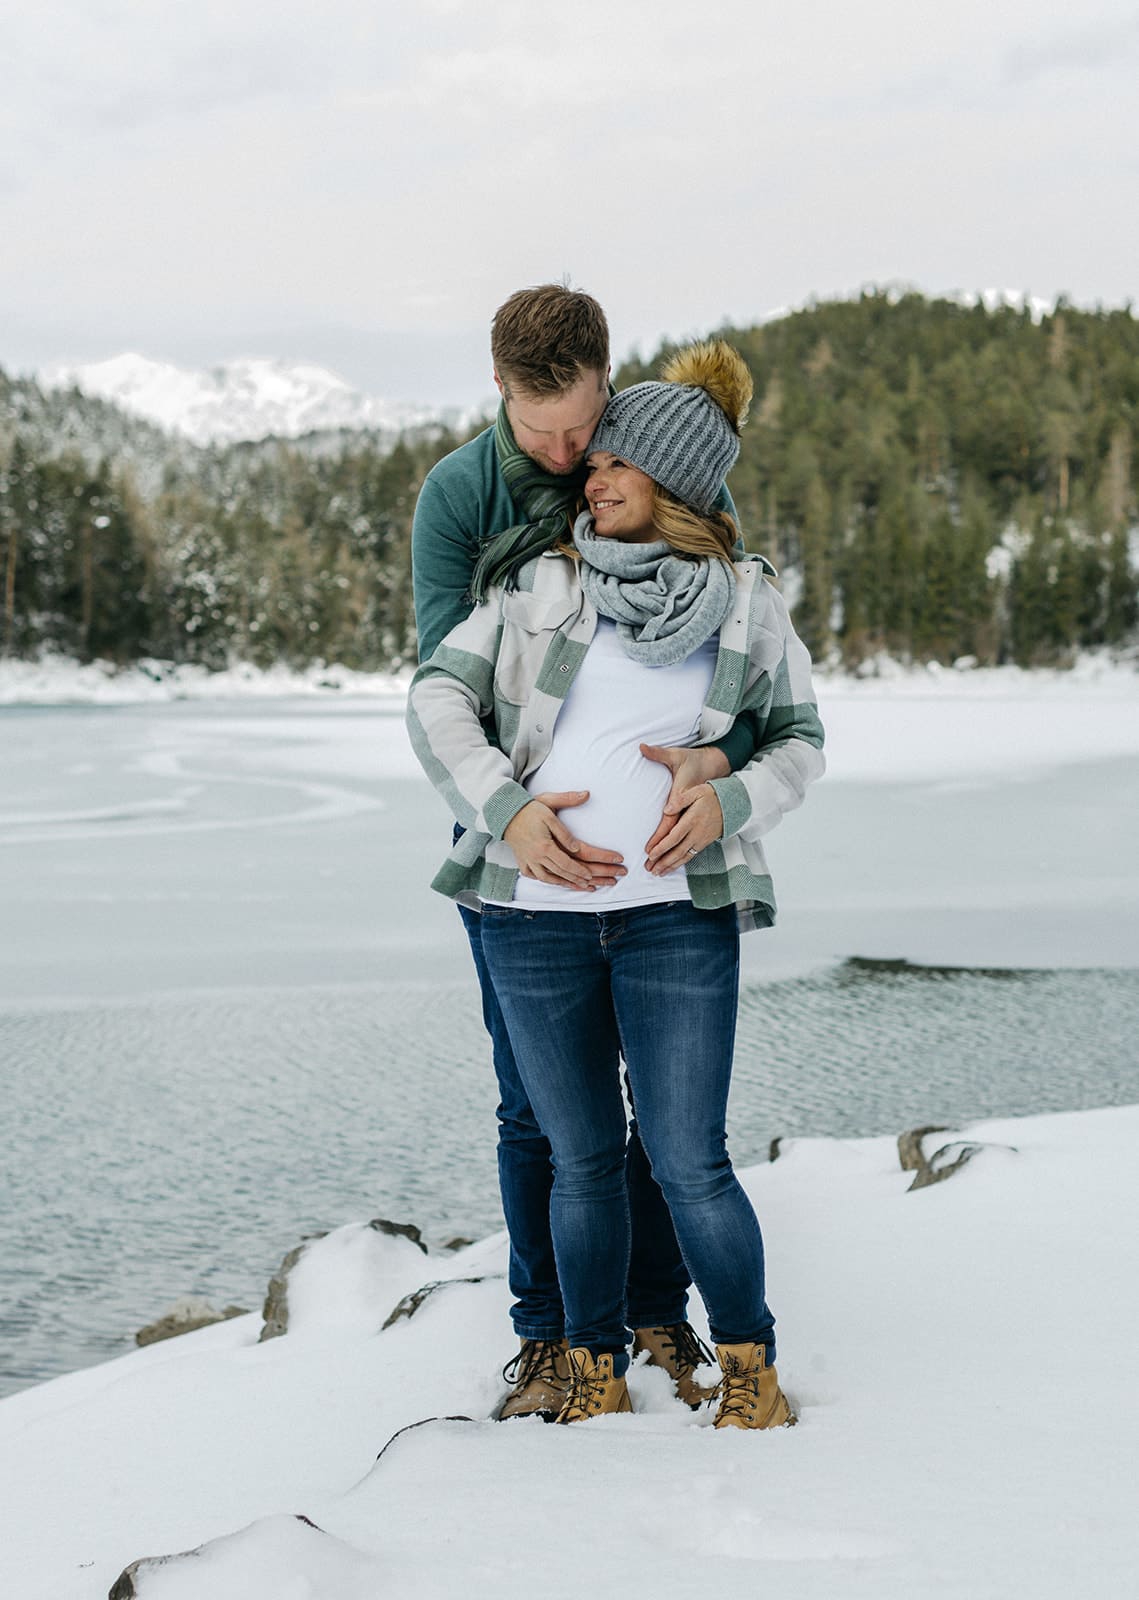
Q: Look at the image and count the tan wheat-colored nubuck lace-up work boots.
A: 2